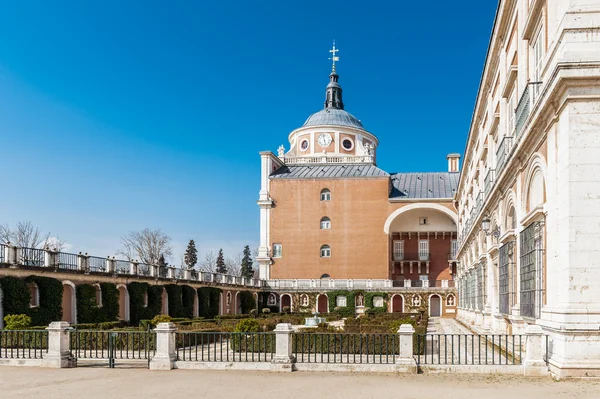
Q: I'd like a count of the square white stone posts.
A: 5